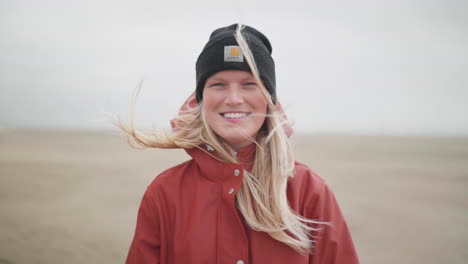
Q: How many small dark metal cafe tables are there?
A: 0